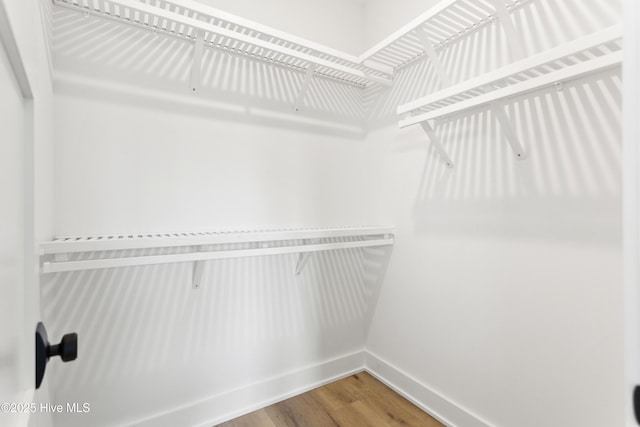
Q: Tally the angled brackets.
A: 8